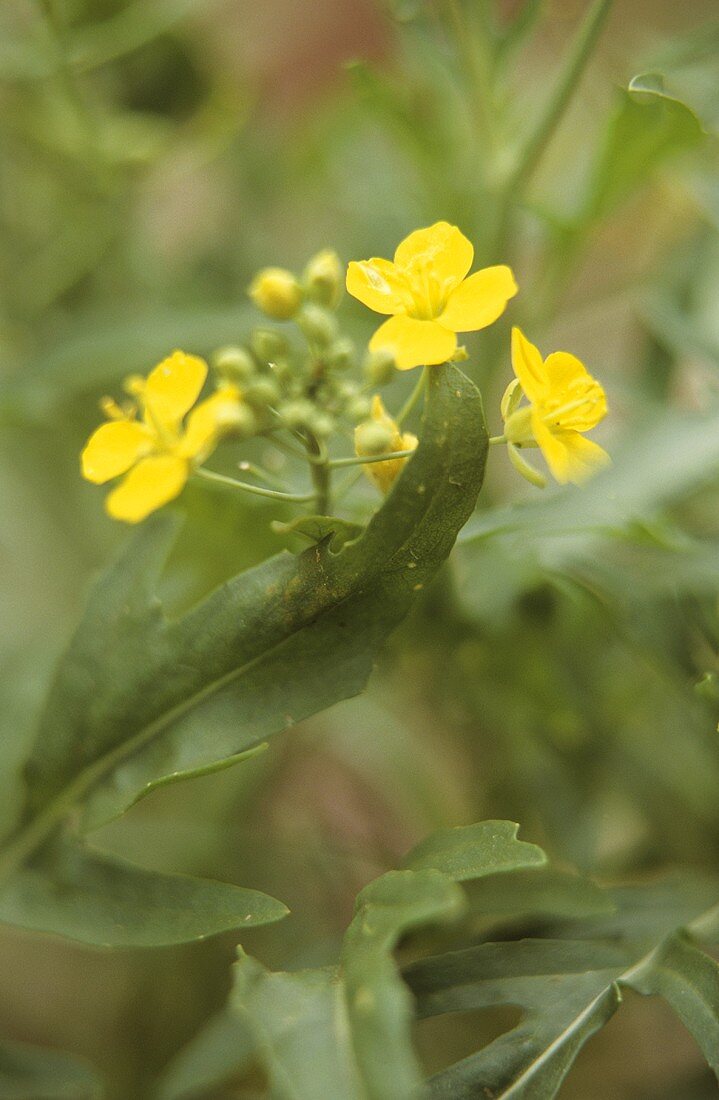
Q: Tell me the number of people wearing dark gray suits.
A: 0